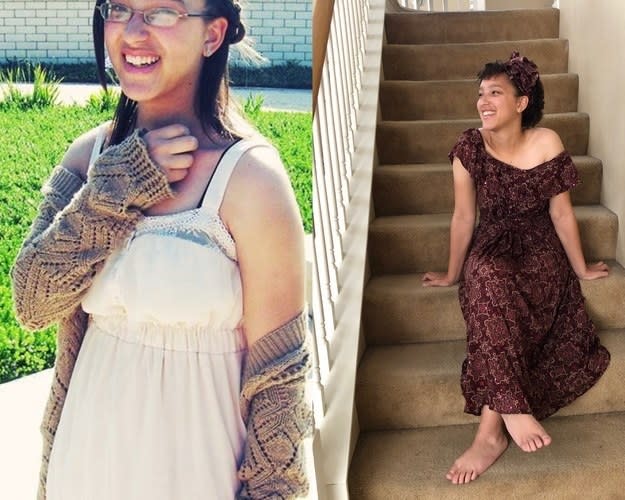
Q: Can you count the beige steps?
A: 9